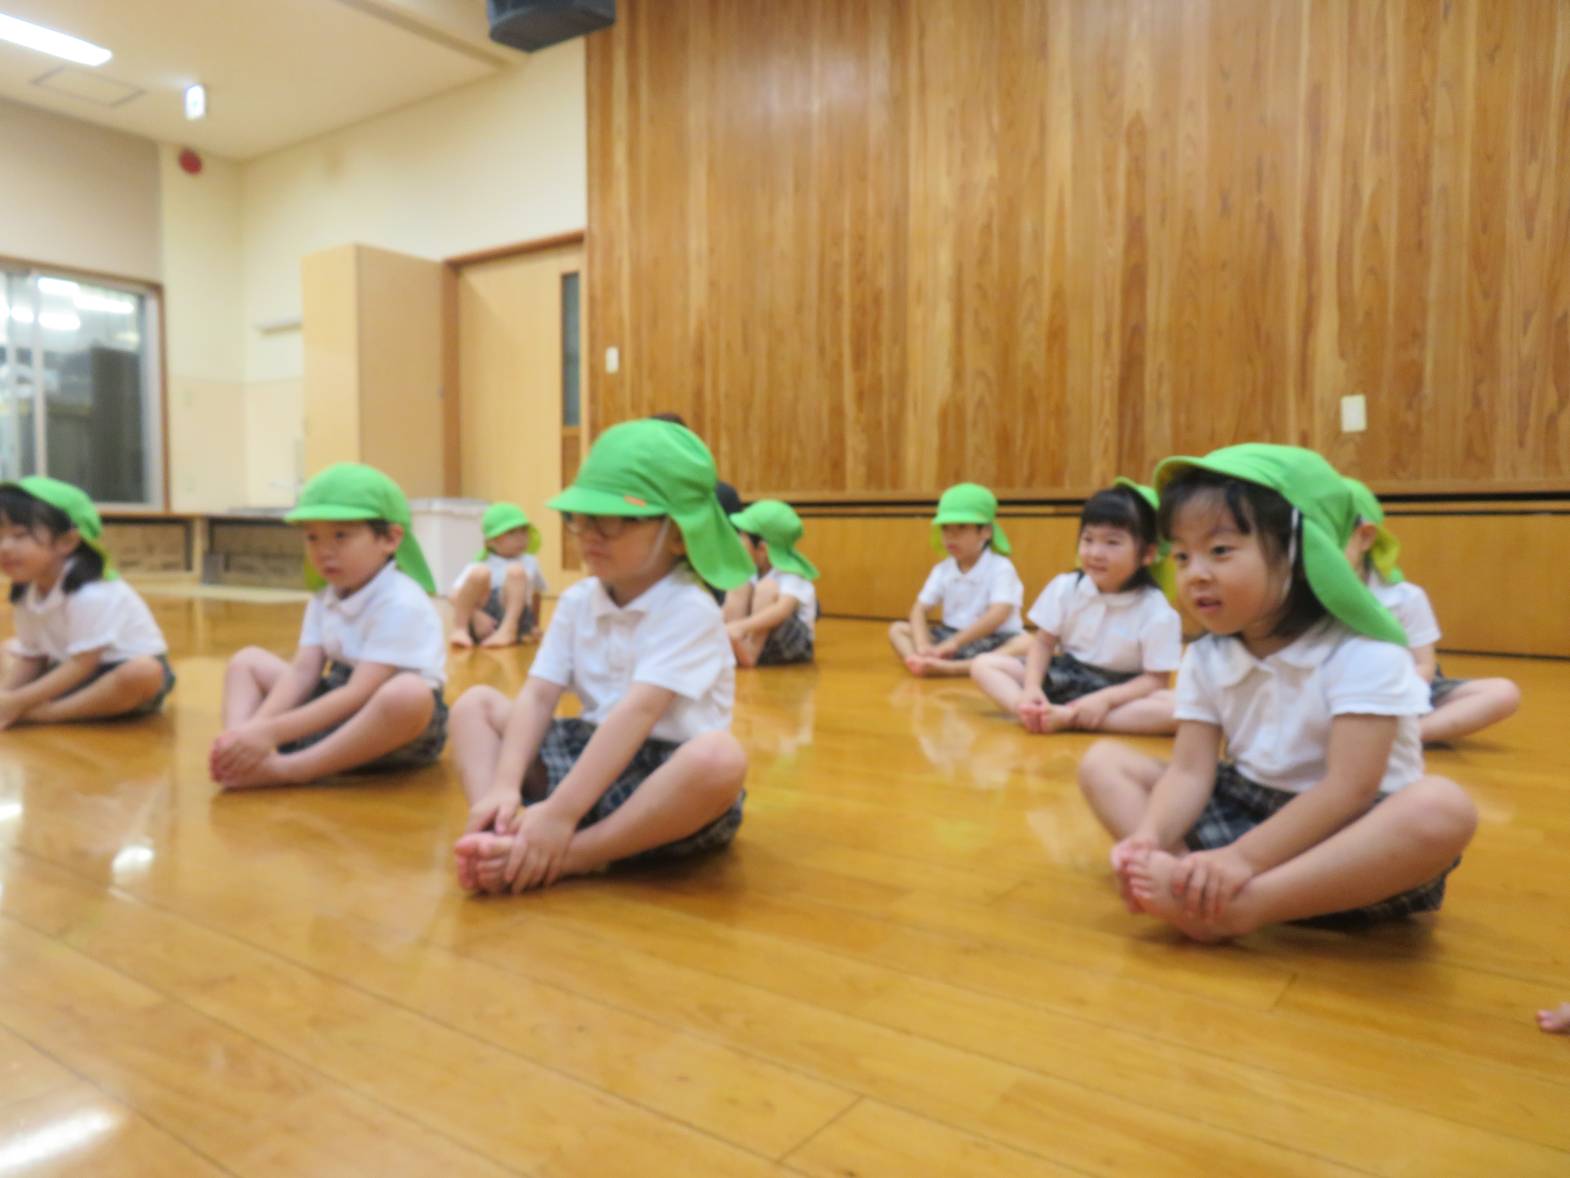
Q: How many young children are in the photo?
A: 9